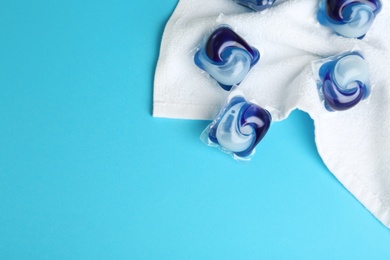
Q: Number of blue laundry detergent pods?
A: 5